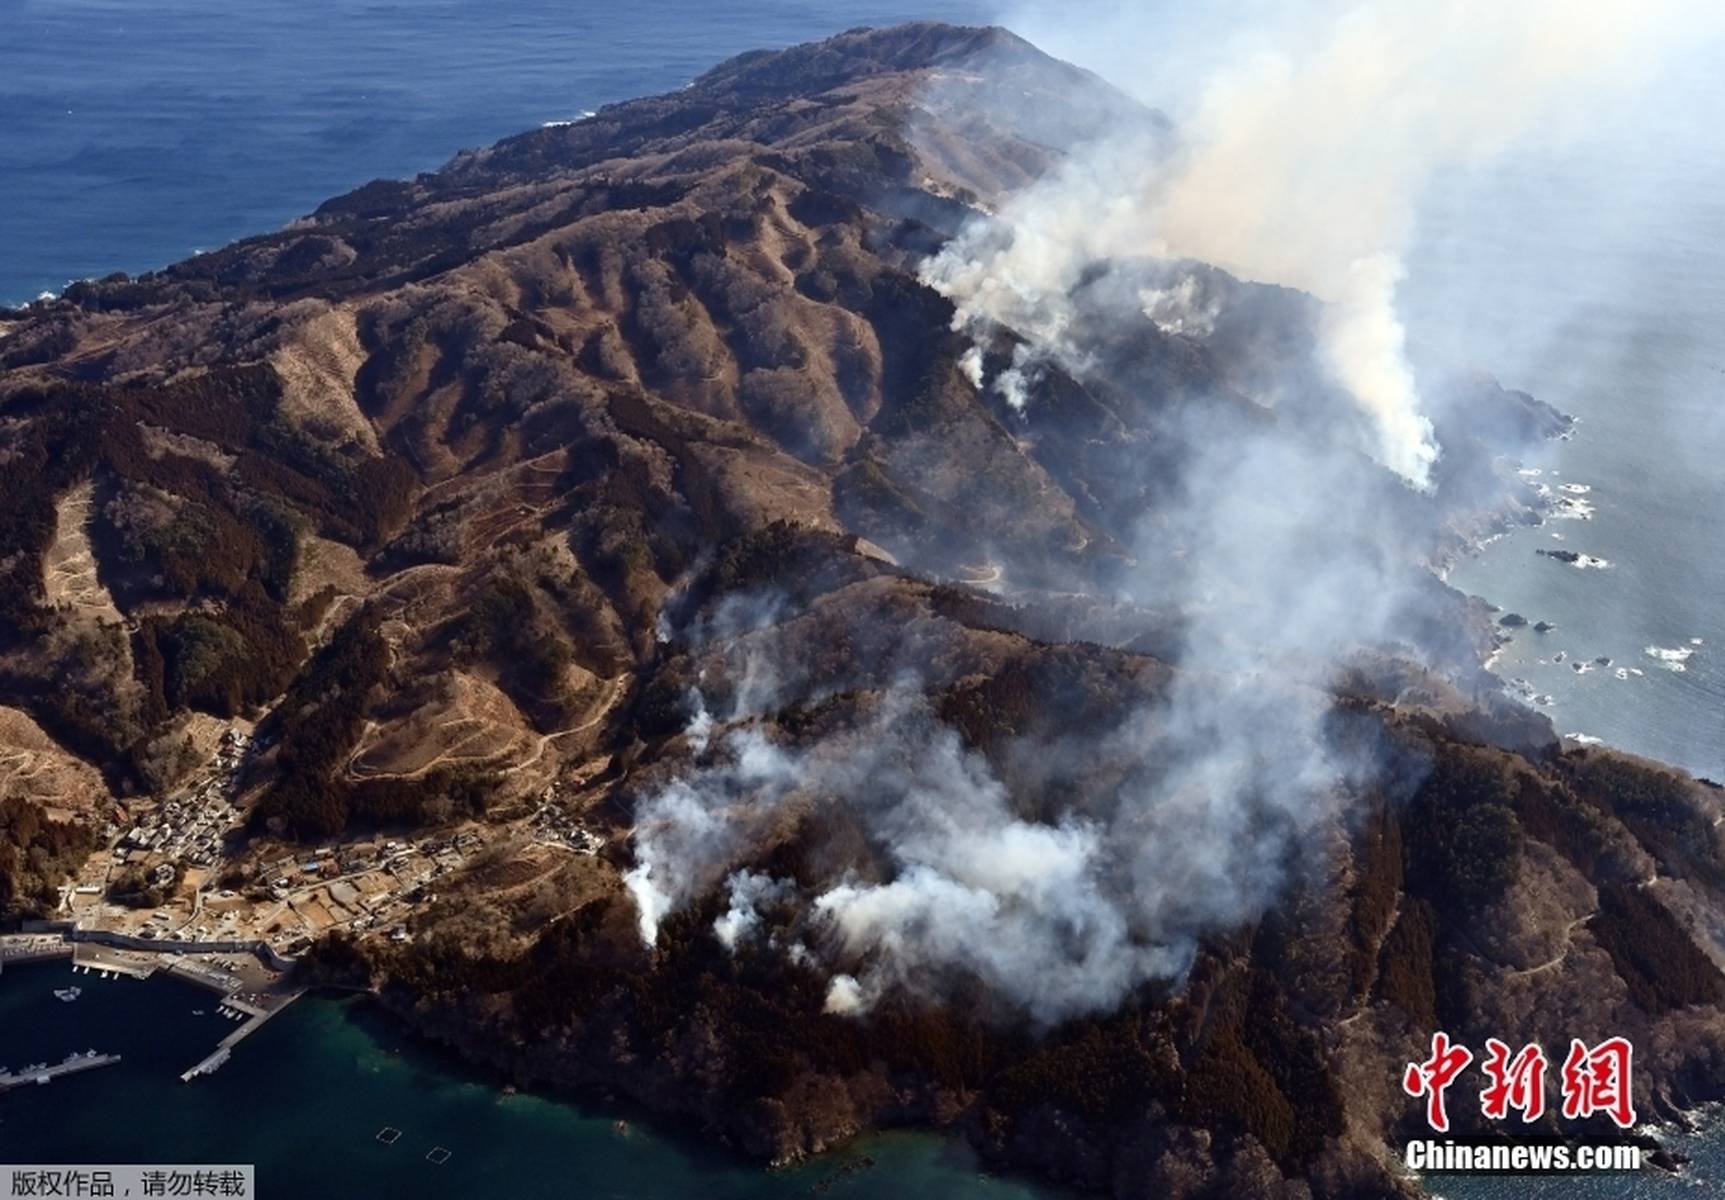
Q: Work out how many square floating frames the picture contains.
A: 2